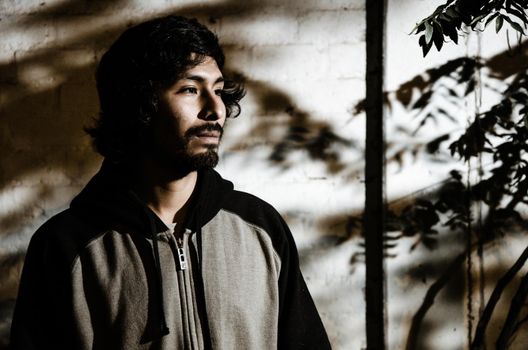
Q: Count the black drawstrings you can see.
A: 2